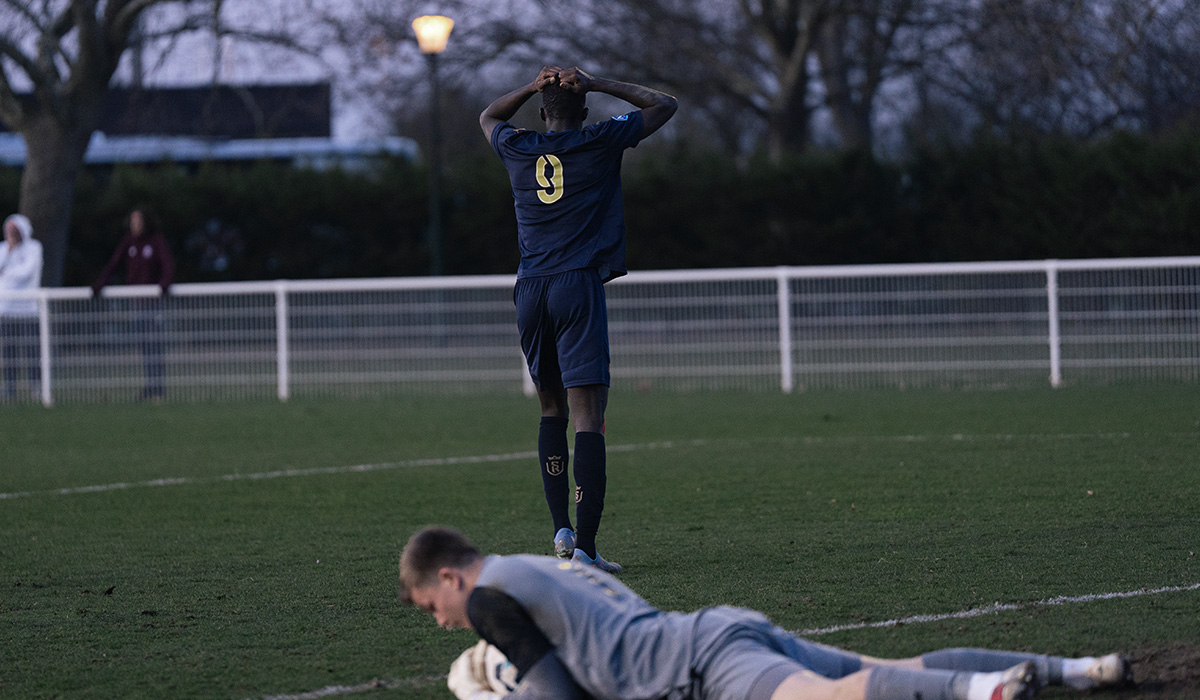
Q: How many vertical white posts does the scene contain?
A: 5